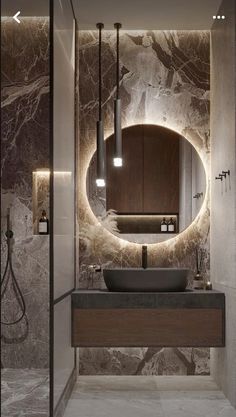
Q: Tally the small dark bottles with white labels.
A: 3